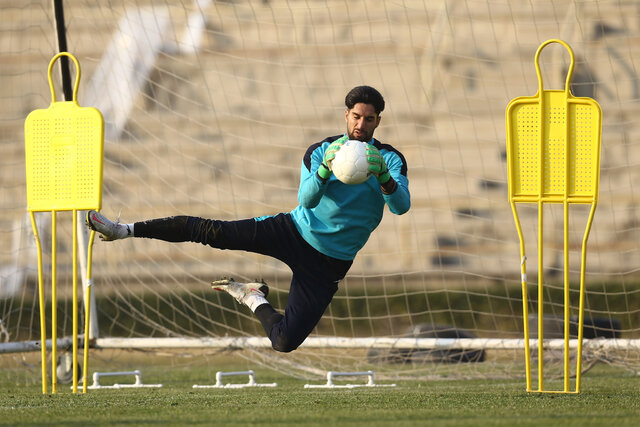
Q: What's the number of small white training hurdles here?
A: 3